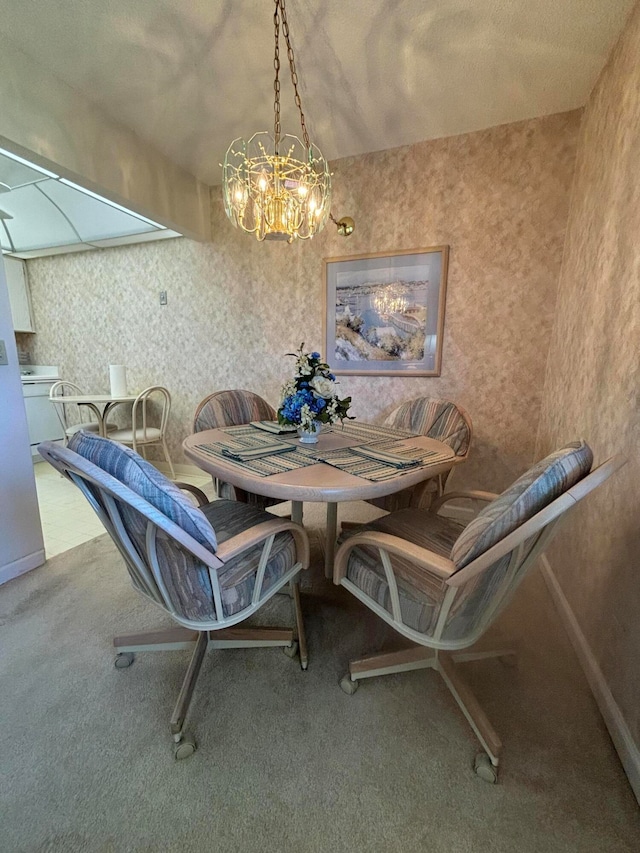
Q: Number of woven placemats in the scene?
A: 4